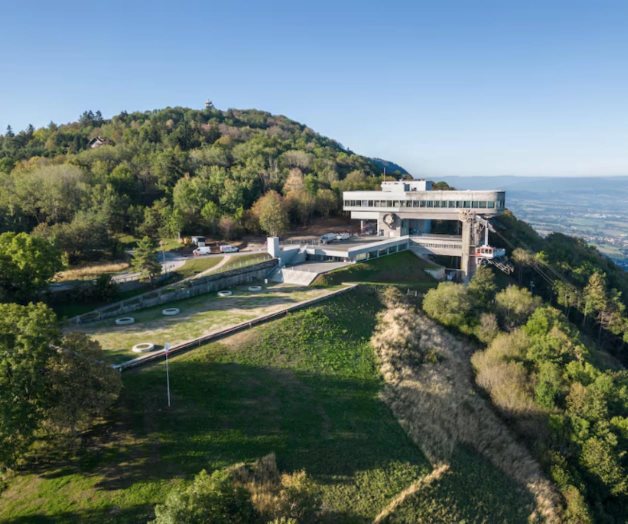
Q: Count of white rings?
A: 5